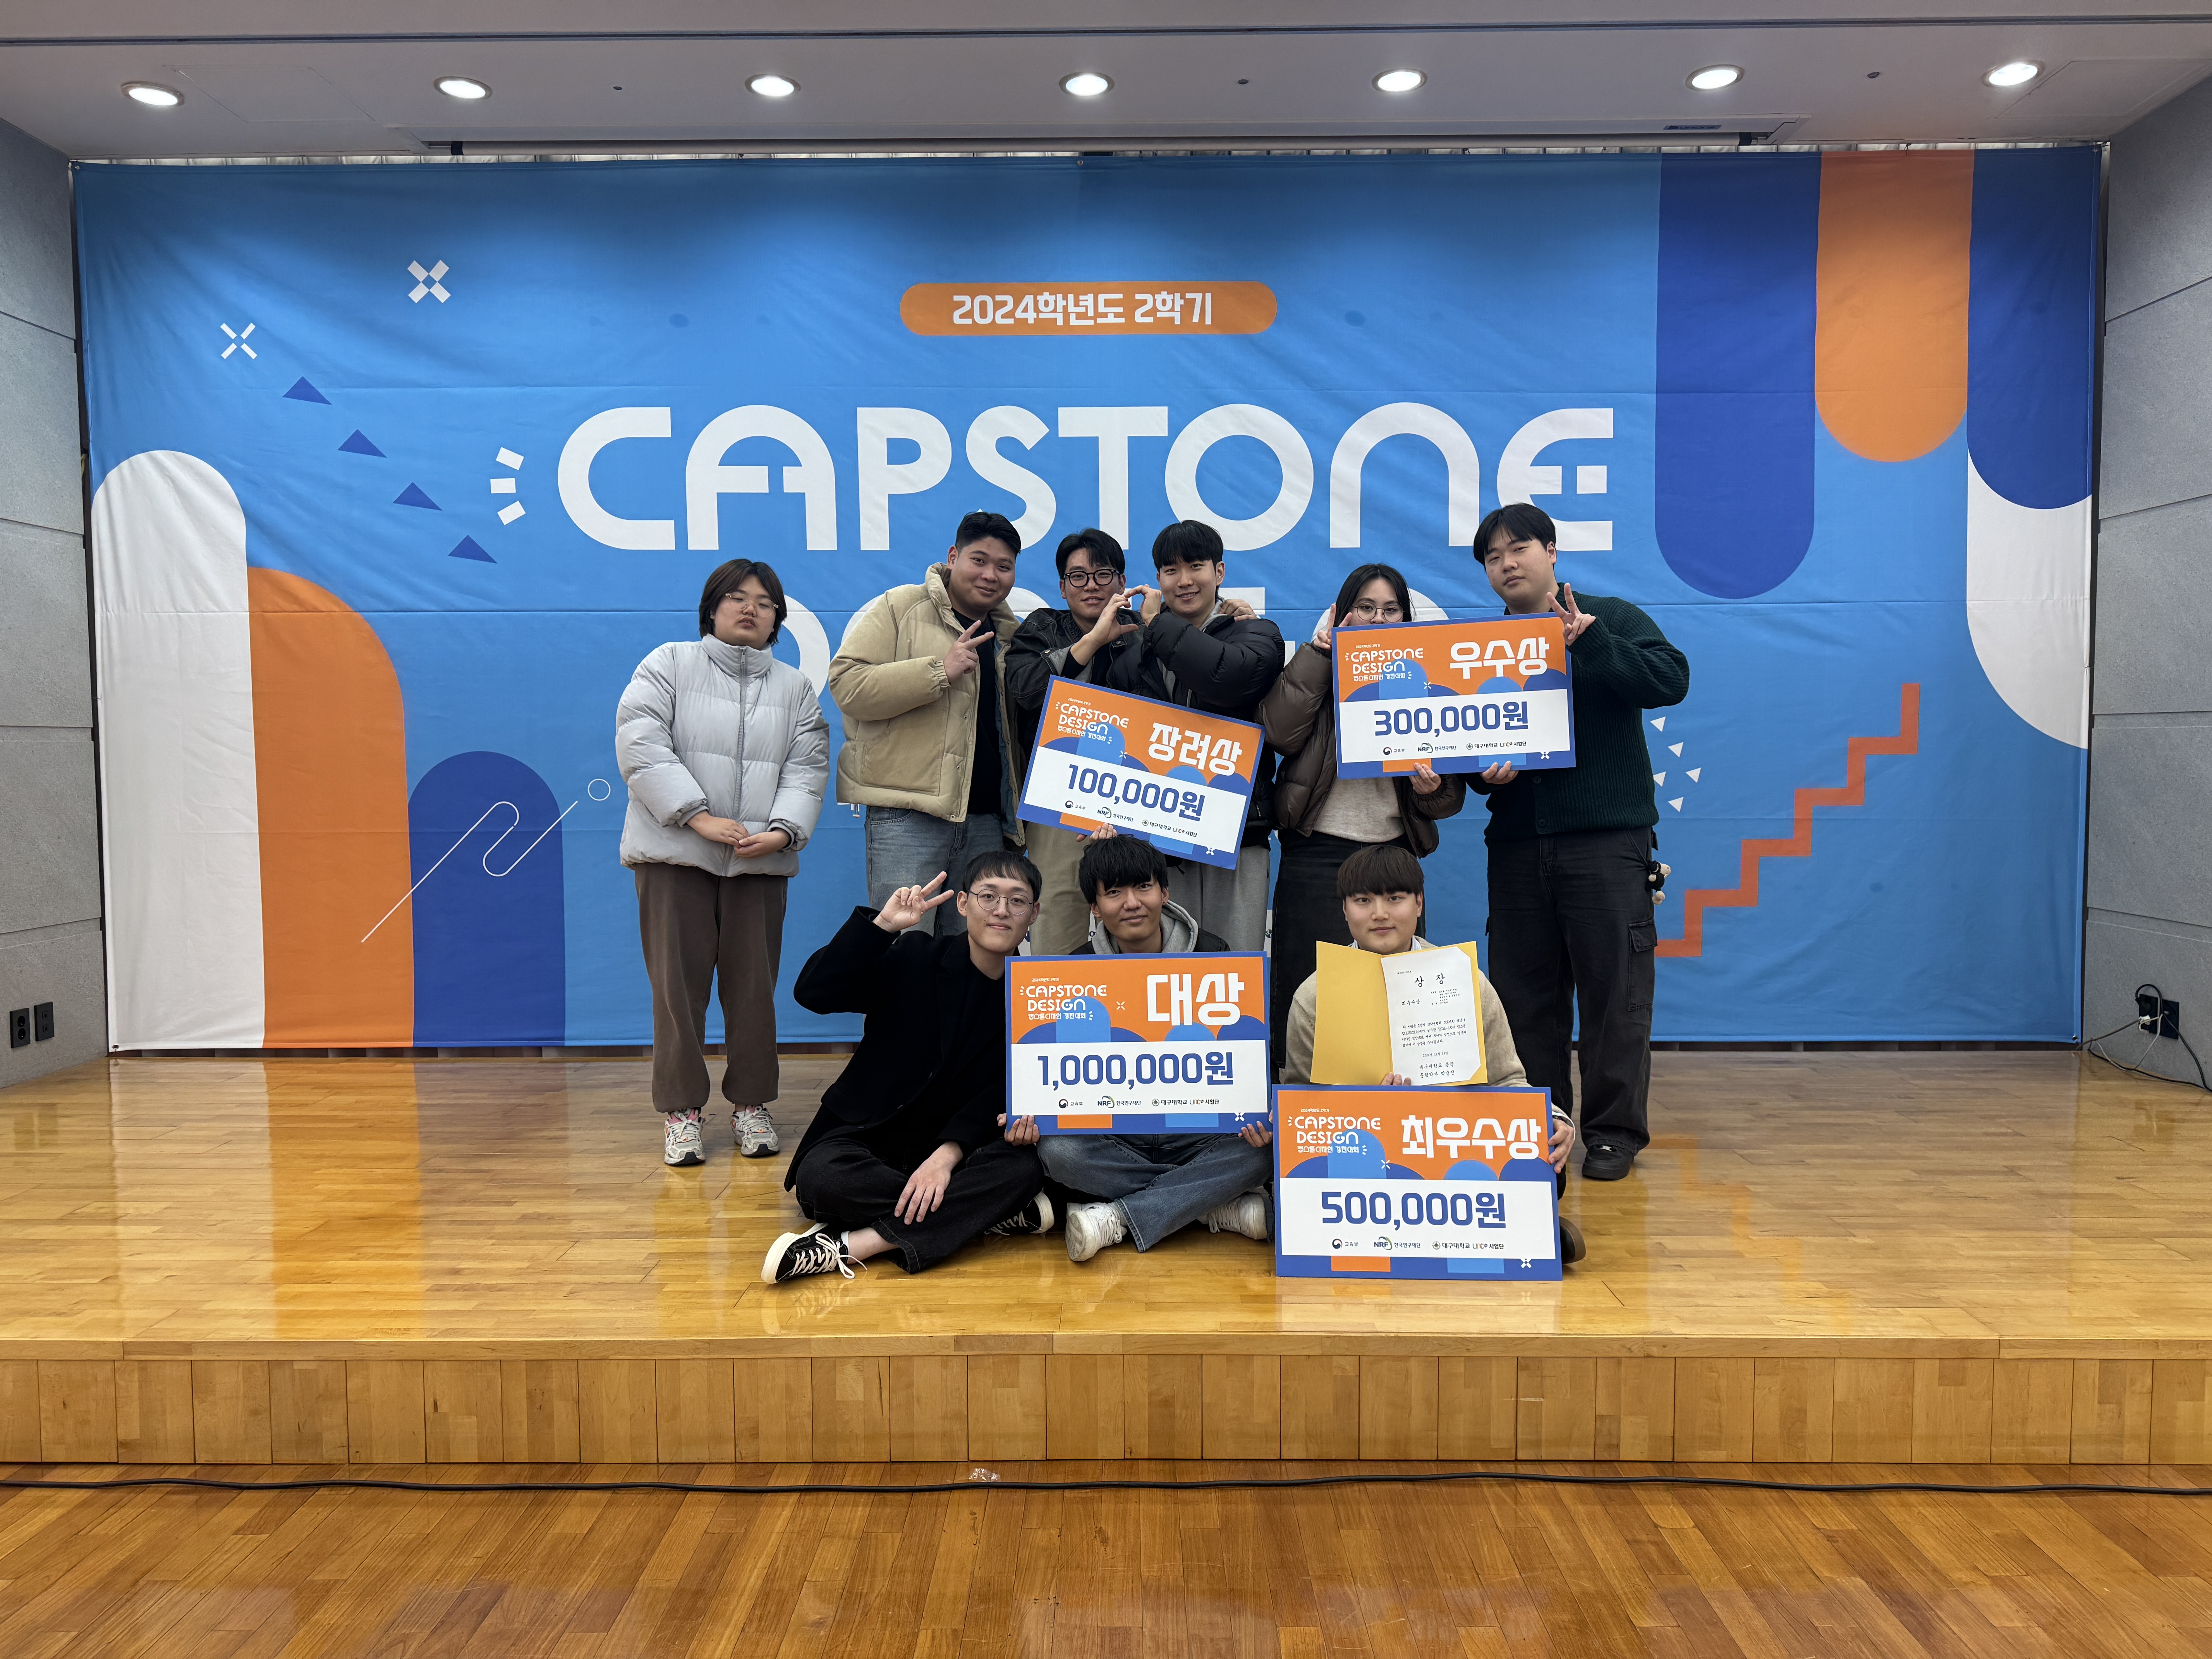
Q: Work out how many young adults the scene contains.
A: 9